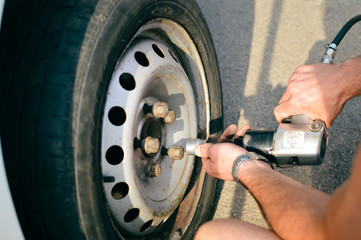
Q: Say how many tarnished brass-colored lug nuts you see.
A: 5